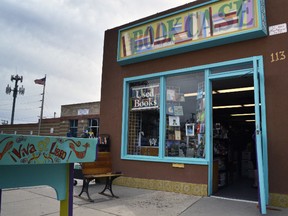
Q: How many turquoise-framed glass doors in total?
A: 1